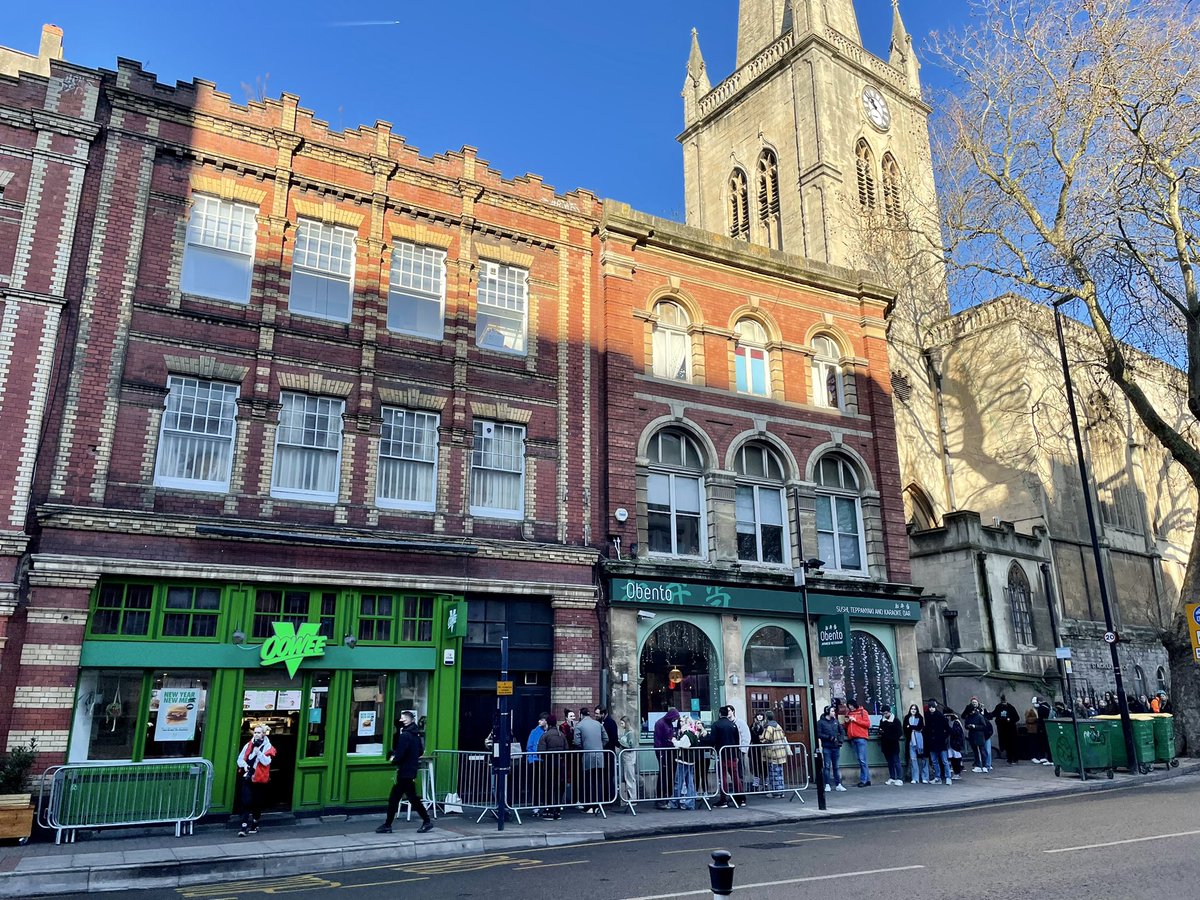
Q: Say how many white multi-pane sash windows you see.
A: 8